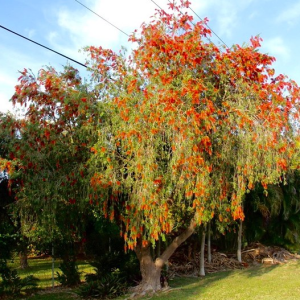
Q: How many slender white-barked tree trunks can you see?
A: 3